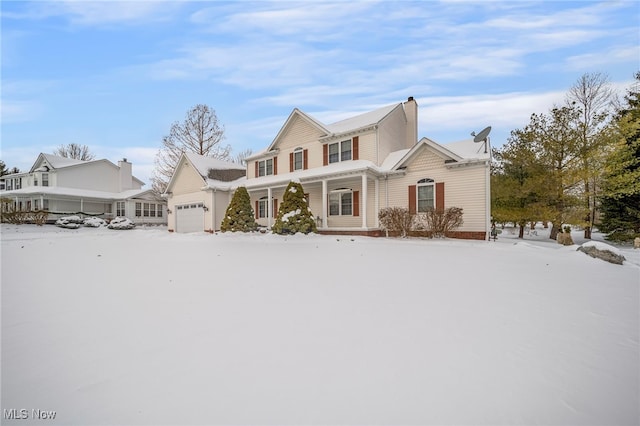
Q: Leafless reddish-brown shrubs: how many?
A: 2